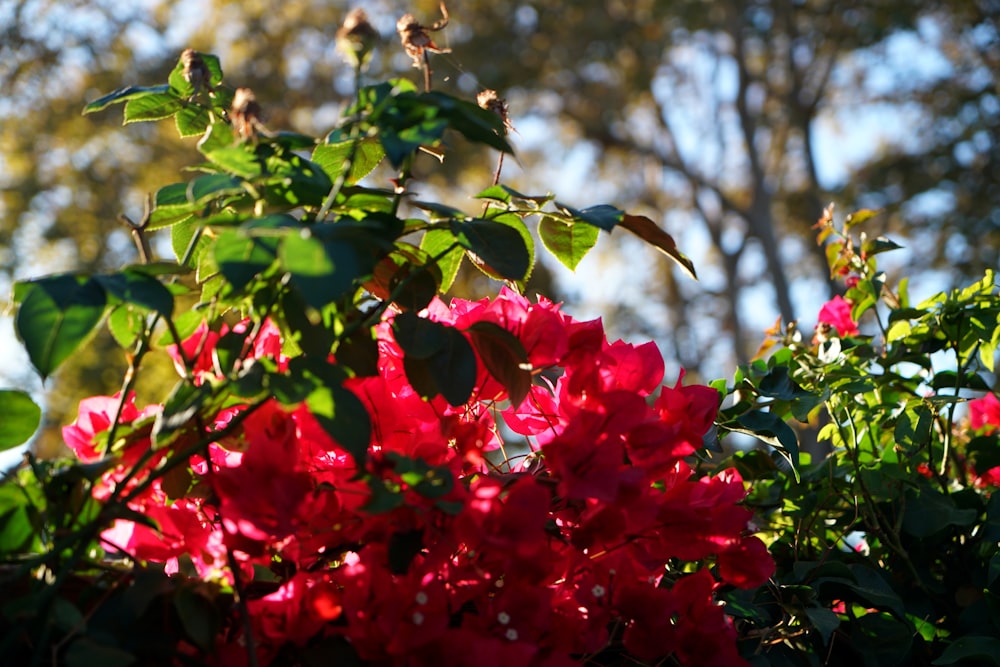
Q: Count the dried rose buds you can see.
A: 5